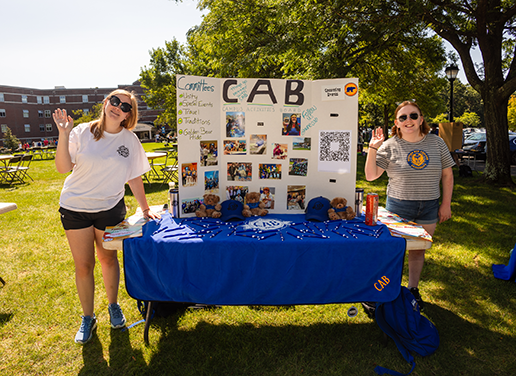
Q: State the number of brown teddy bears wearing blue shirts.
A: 3